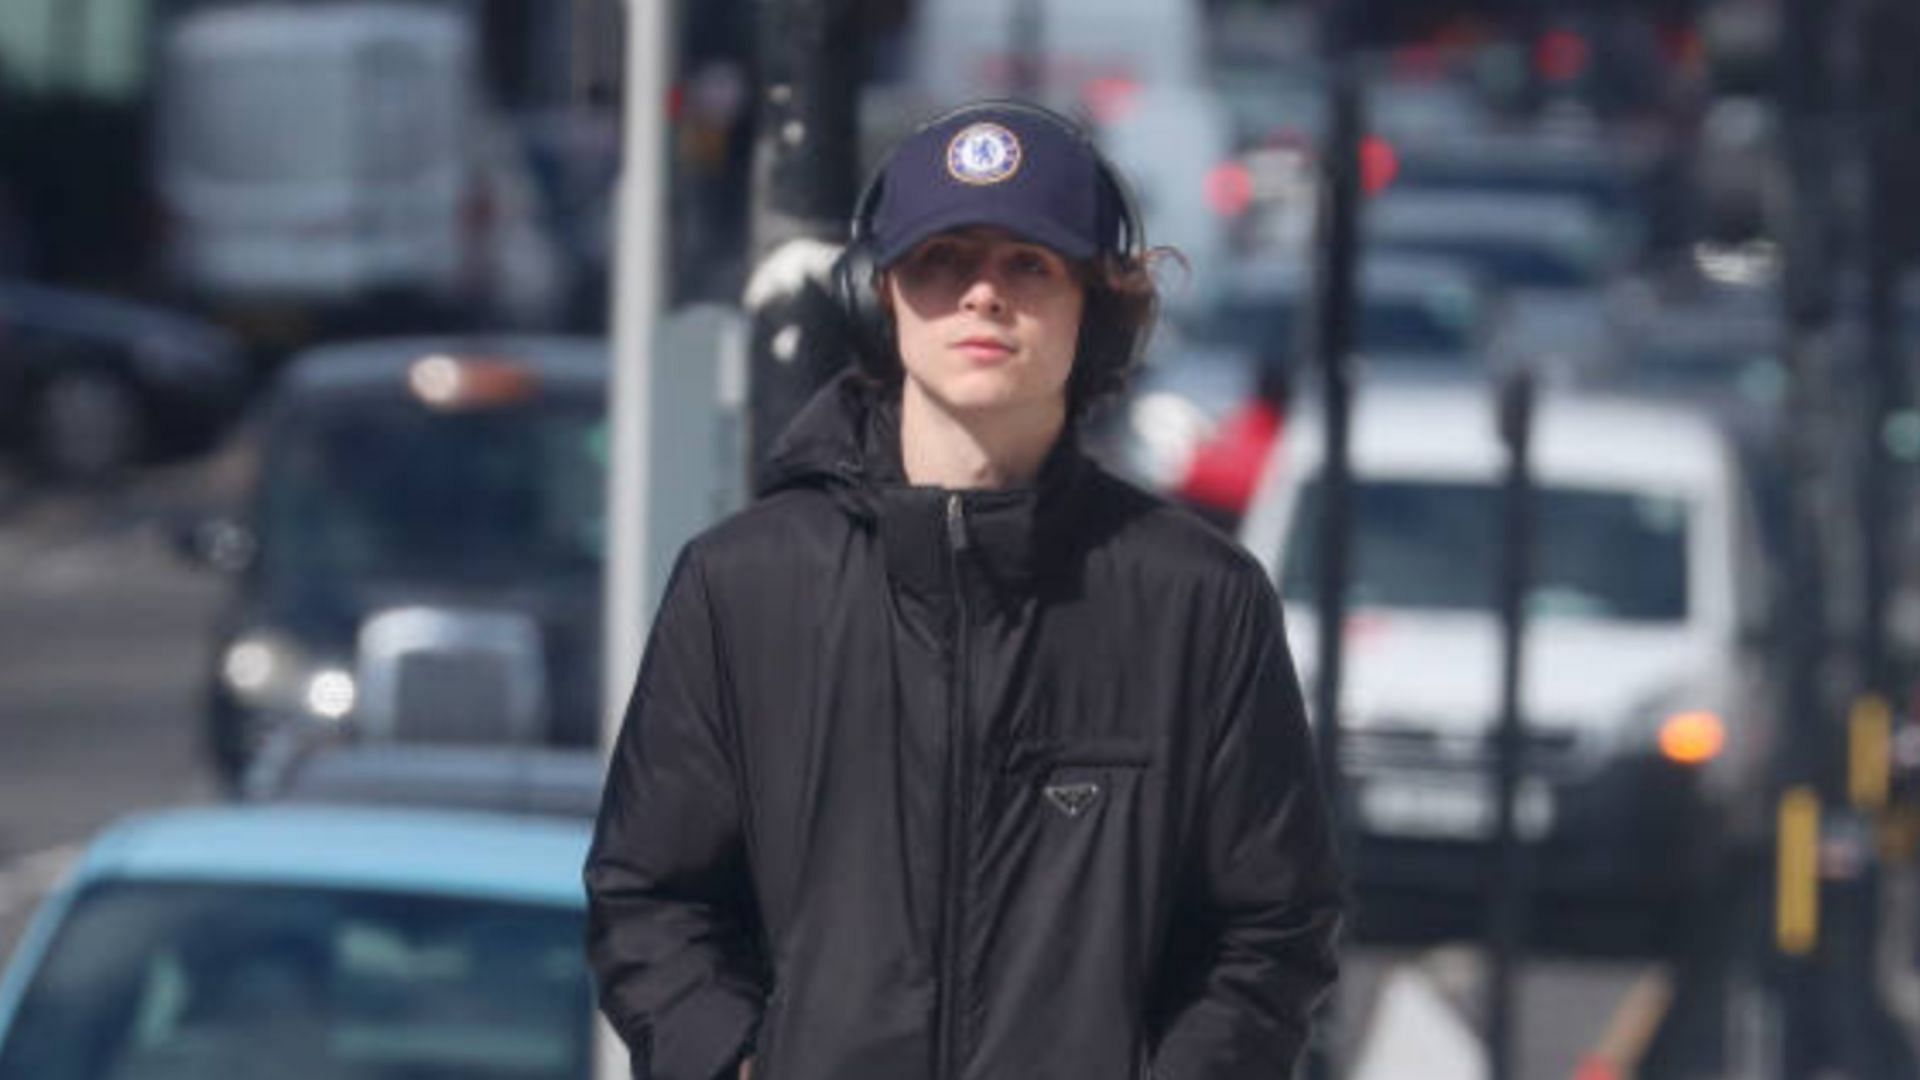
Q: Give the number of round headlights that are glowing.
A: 2